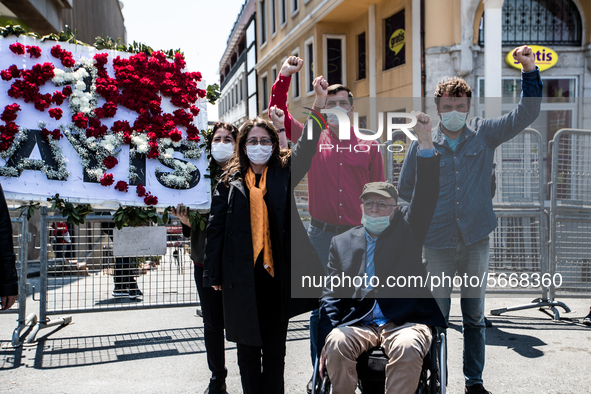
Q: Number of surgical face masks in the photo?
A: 5